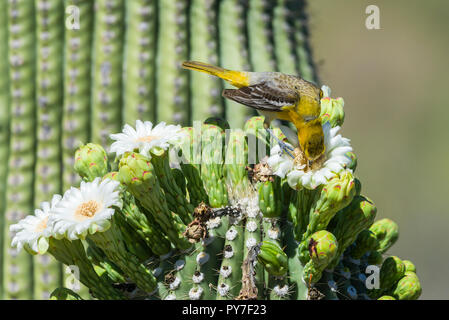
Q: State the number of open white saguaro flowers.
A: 4